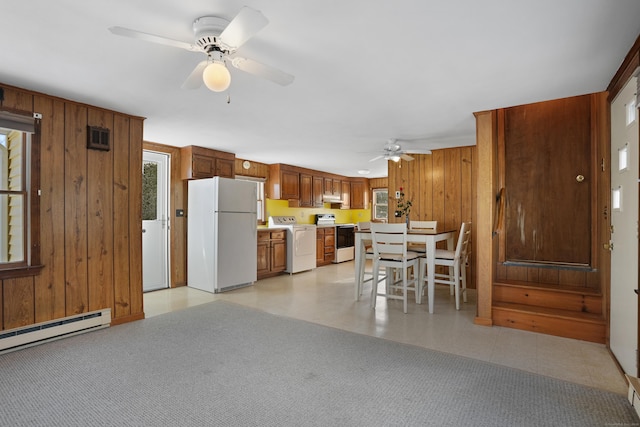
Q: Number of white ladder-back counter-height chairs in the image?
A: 4